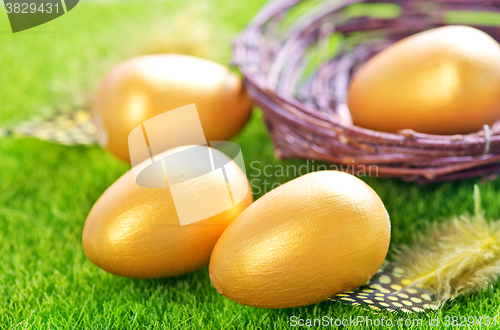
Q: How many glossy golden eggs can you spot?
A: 4